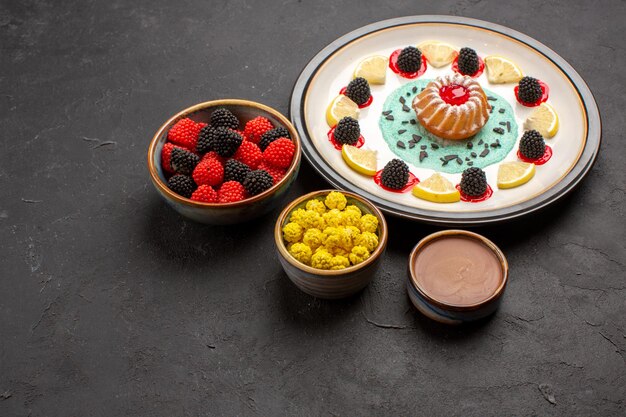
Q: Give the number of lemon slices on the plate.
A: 8